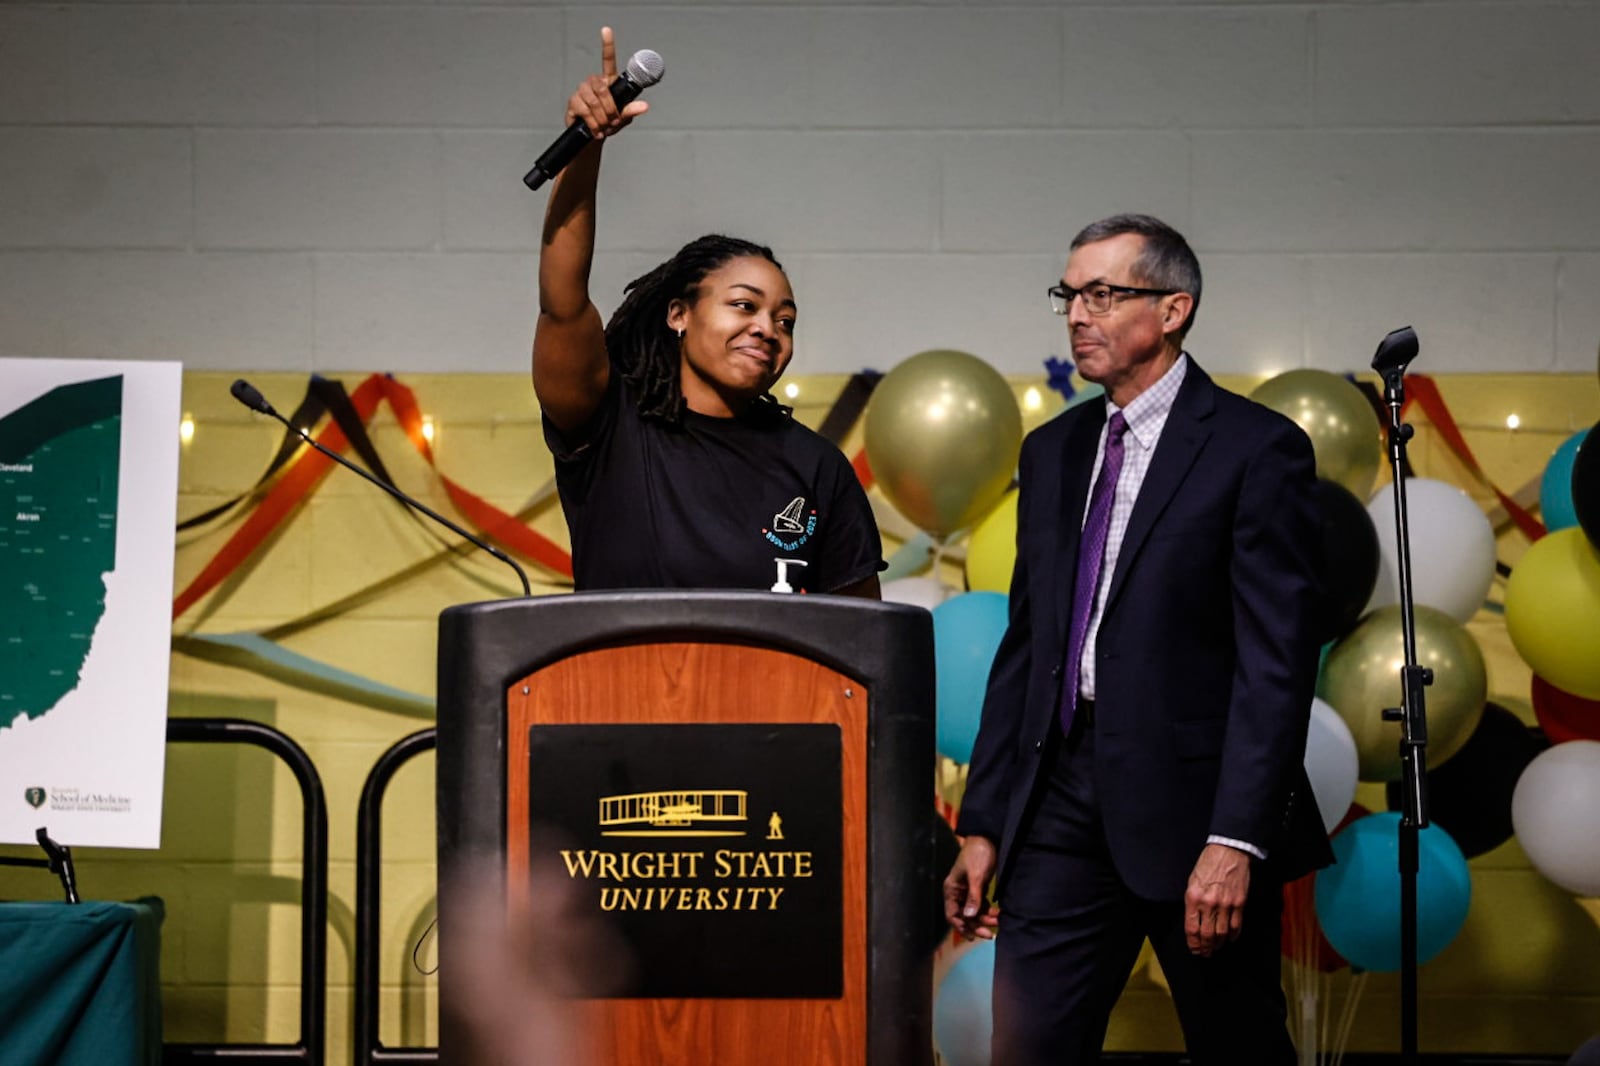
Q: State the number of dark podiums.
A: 1